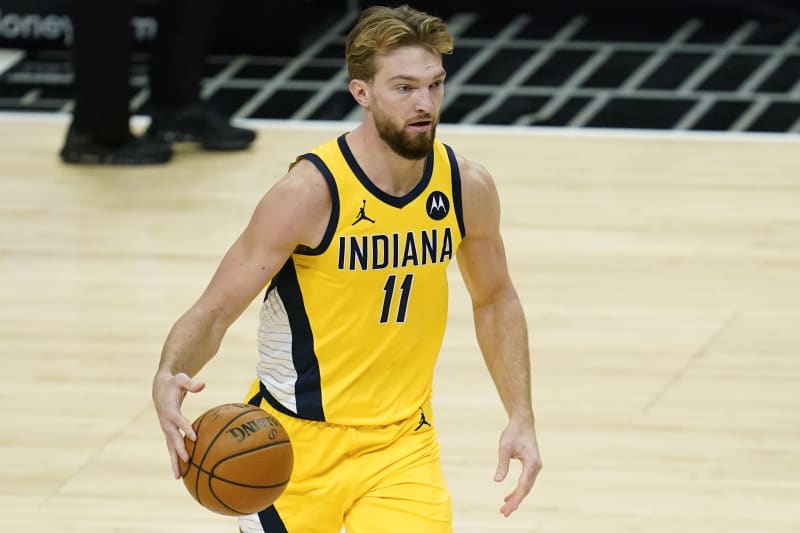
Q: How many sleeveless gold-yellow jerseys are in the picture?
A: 1